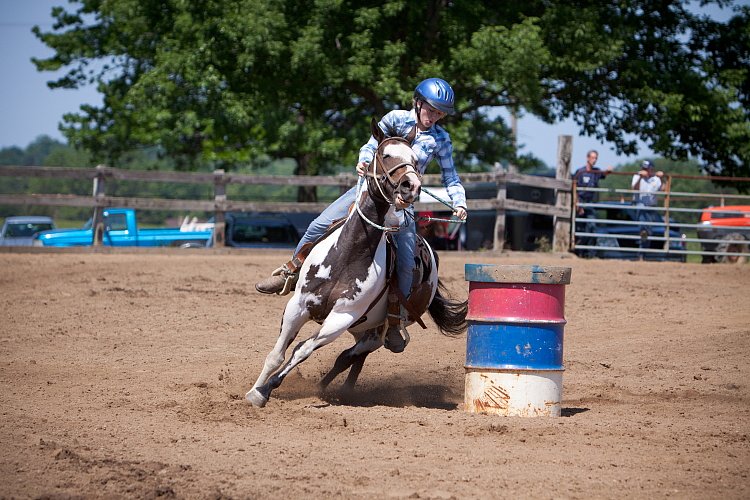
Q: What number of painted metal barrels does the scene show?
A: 1